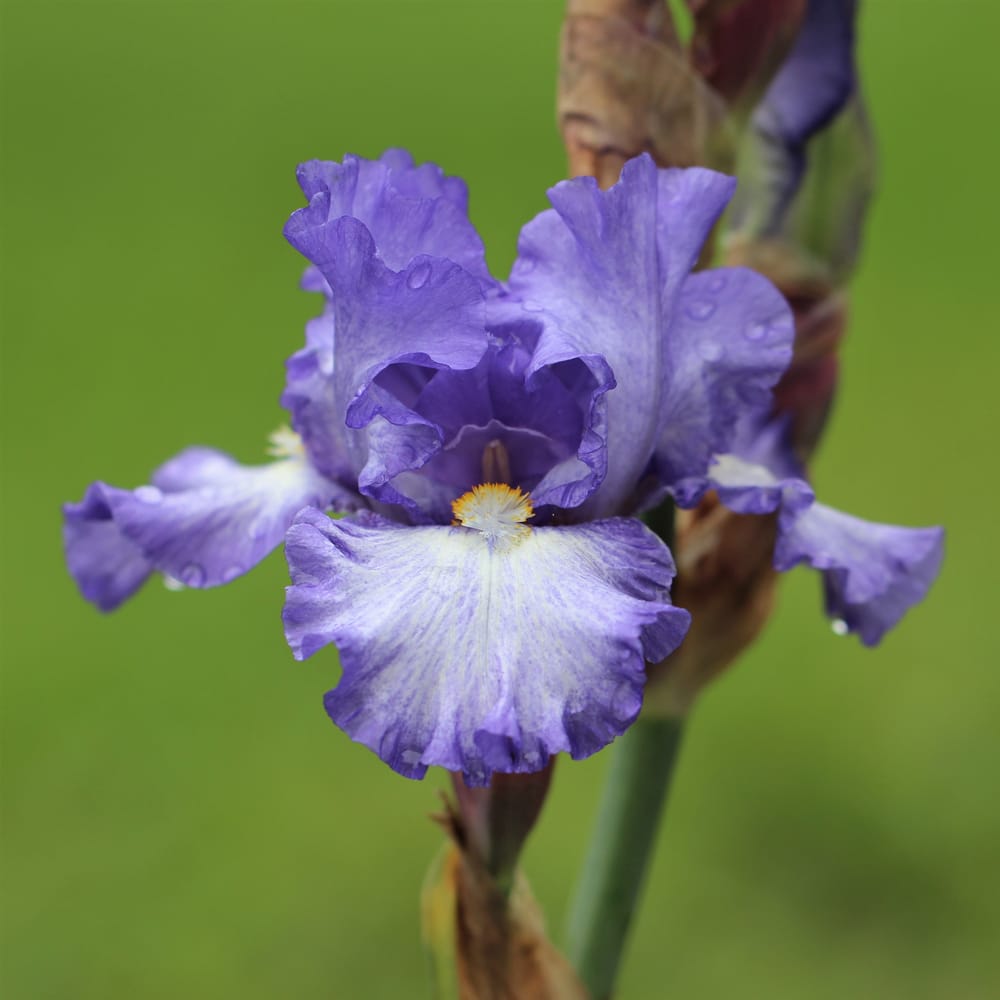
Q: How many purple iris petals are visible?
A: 6